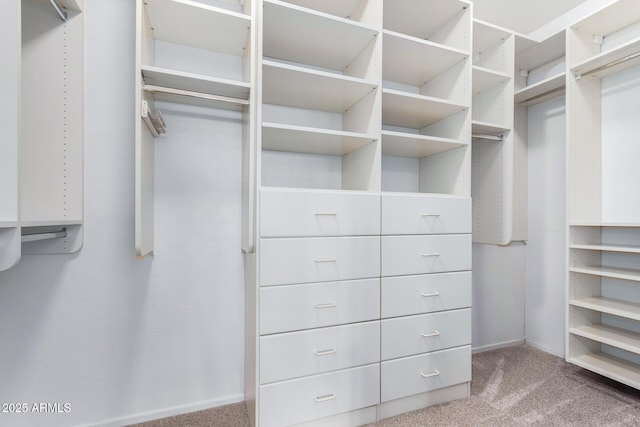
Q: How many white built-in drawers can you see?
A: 10